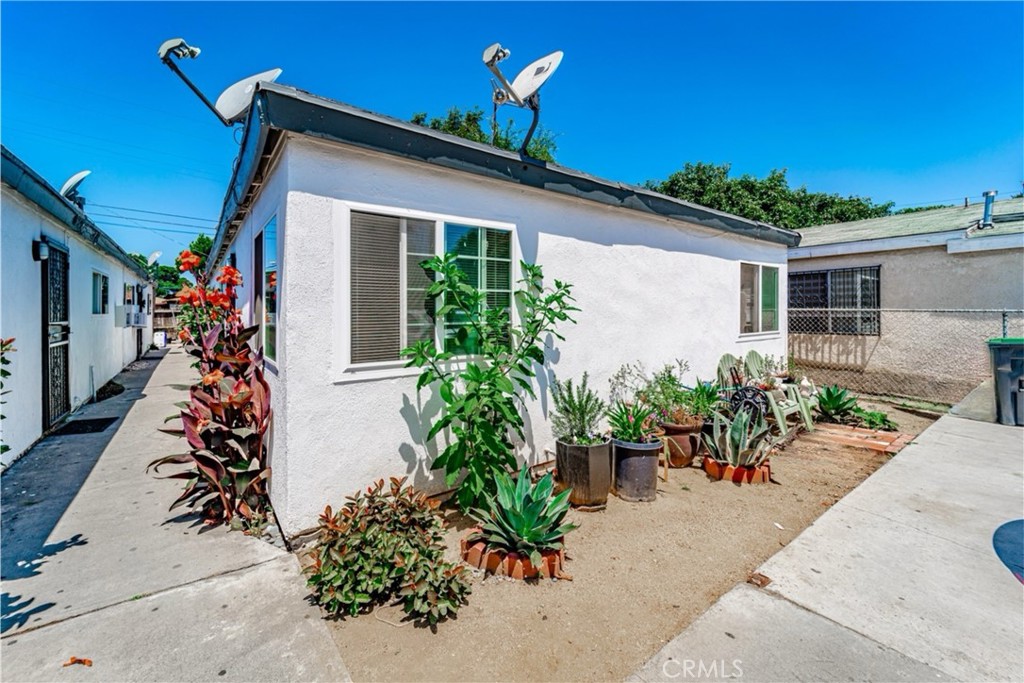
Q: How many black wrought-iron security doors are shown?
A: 1